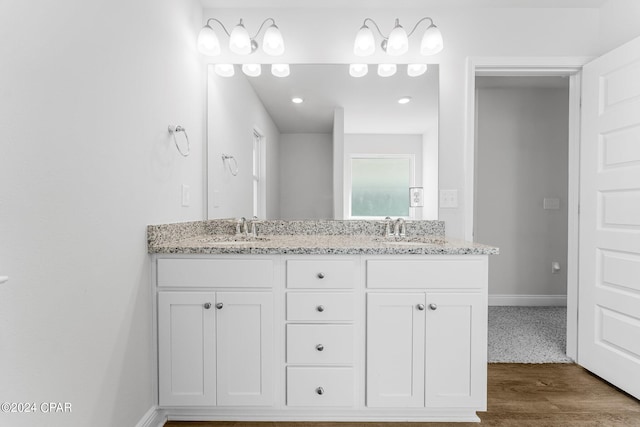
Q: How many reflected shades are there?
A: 6